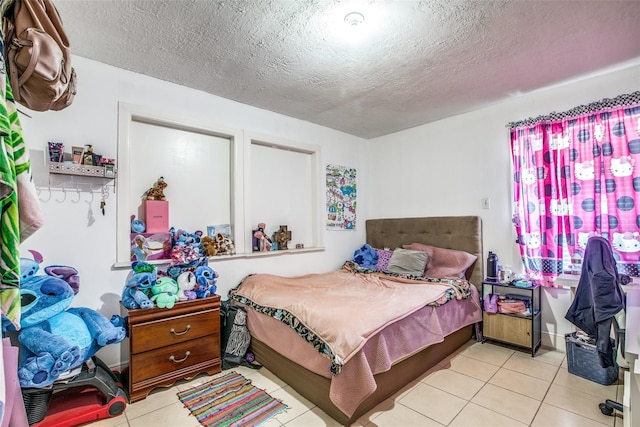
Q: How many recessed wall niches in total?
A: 2